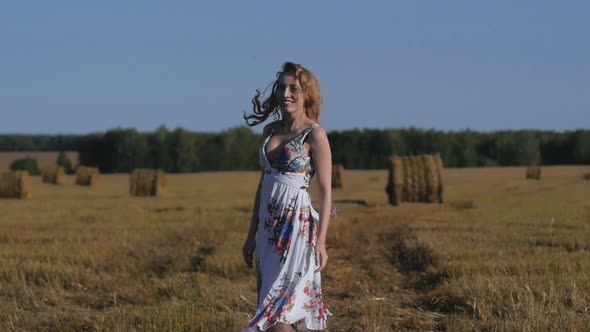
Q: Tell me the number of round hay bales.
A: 7